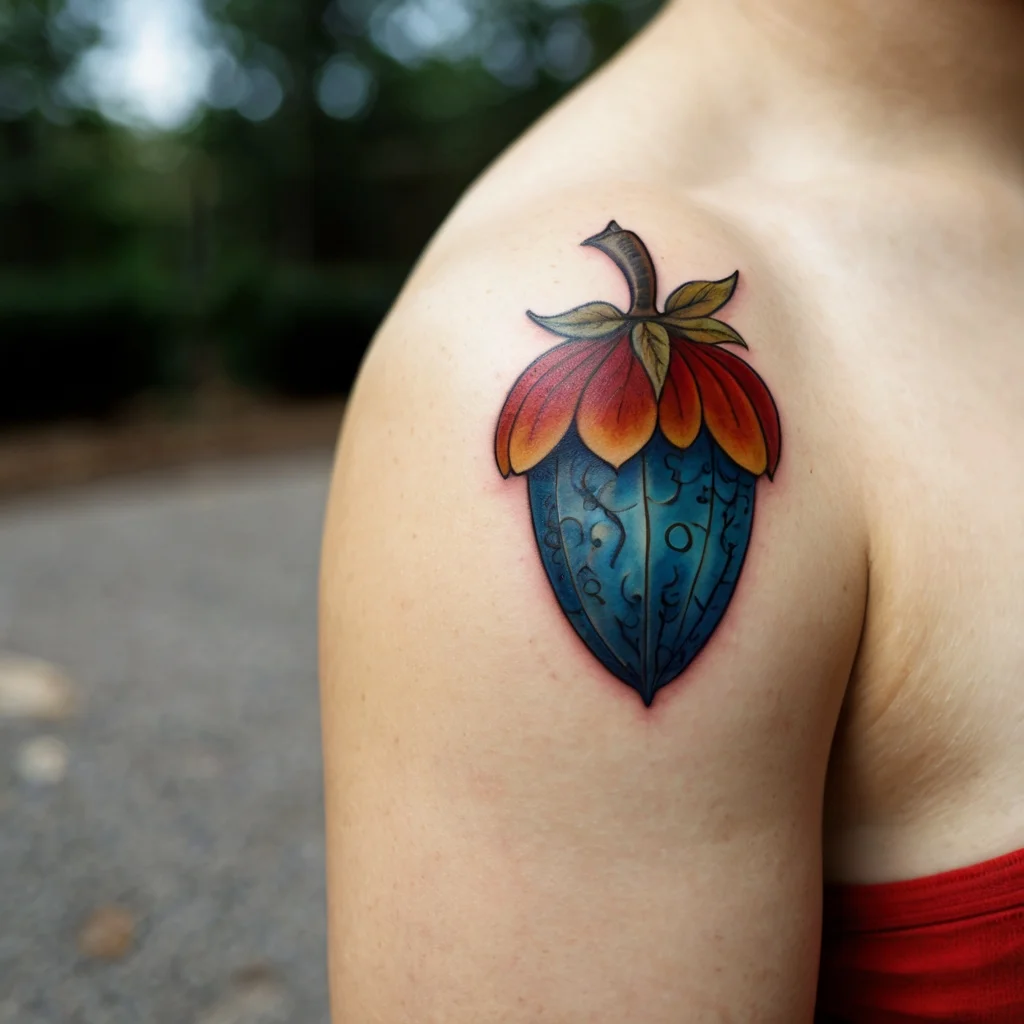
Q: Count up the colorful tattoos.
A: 1